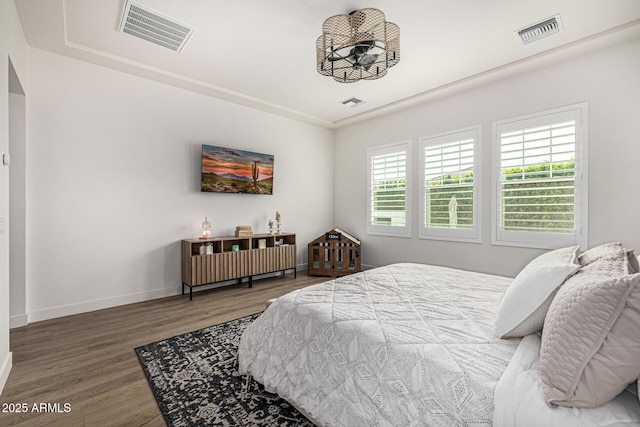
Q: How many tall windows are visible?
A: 3